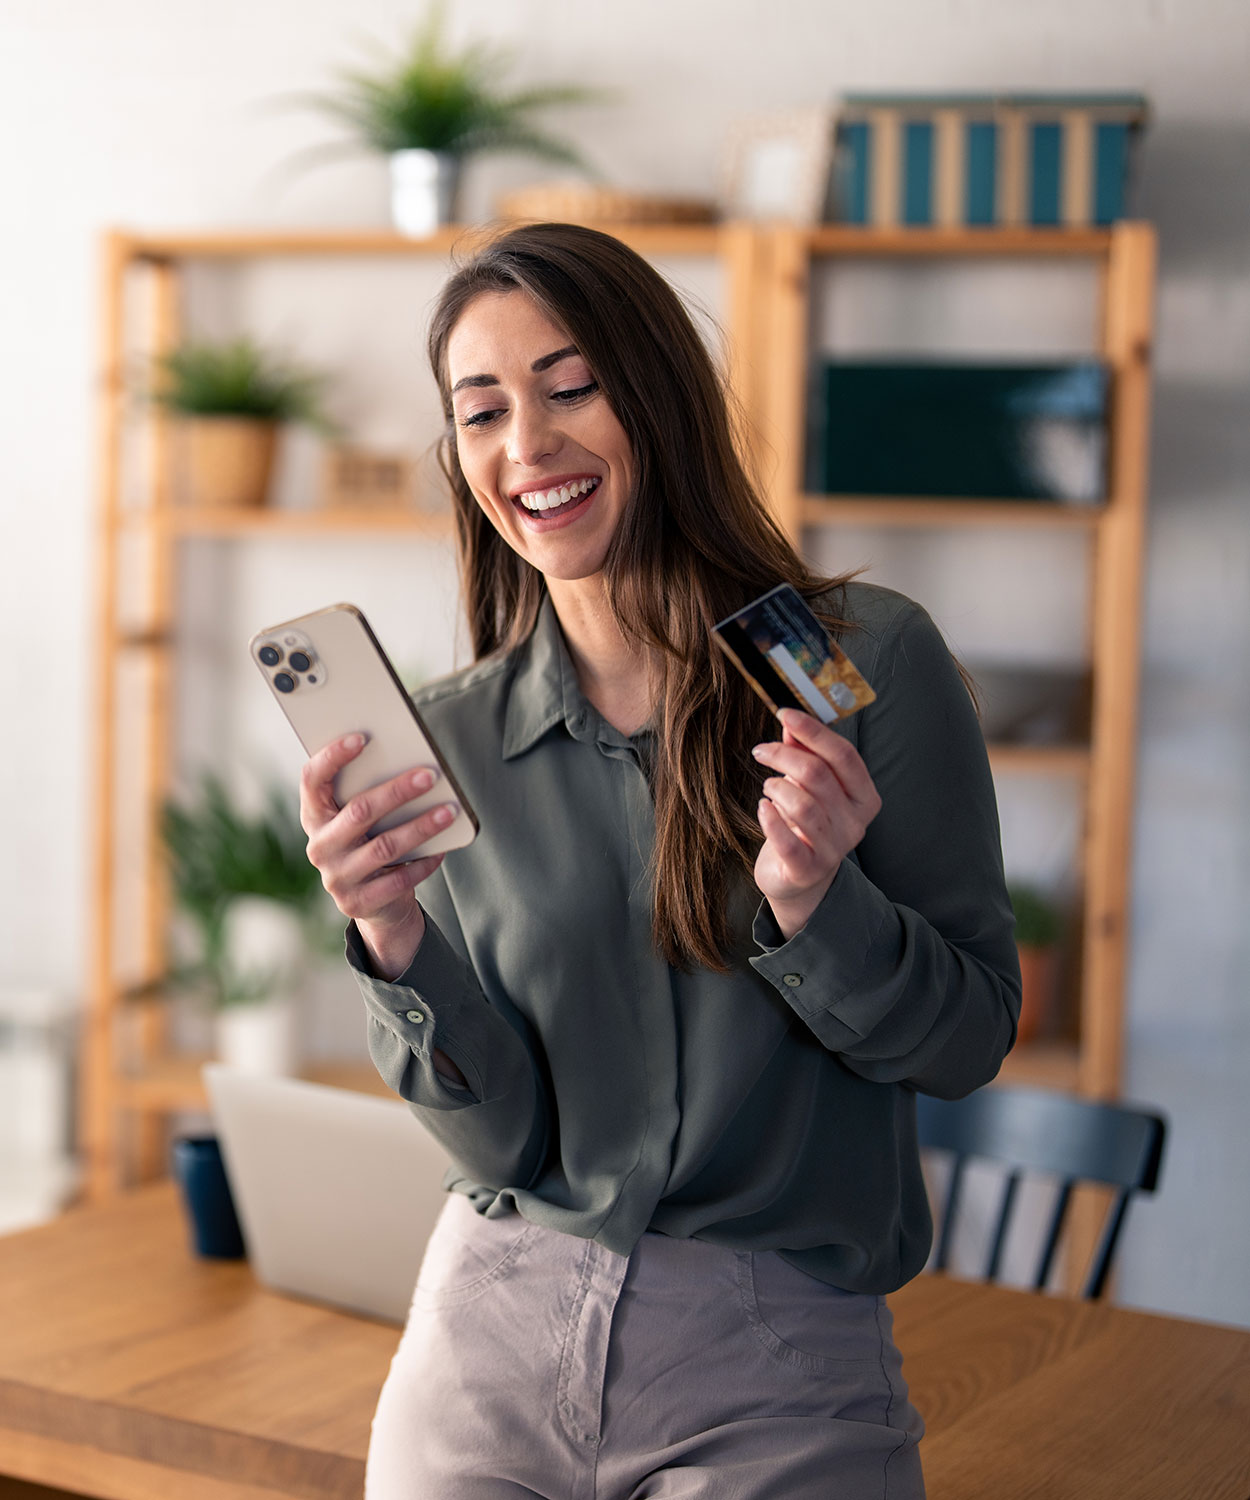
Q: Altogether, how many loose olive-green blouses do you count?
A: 1